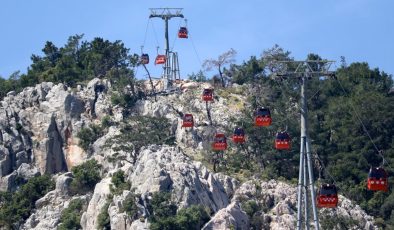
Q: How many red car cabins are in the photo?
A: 11